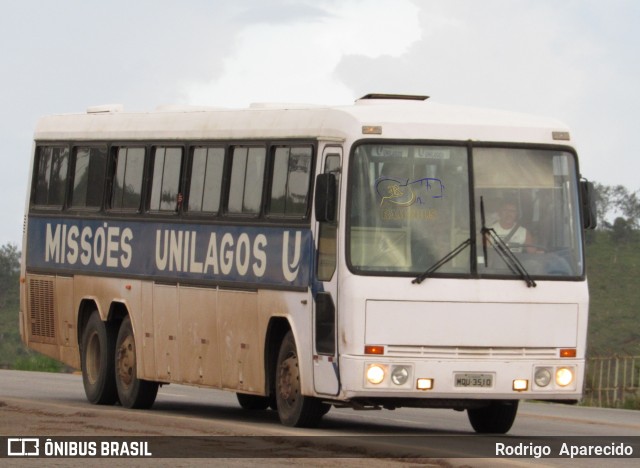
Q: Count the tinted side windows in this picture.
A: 7